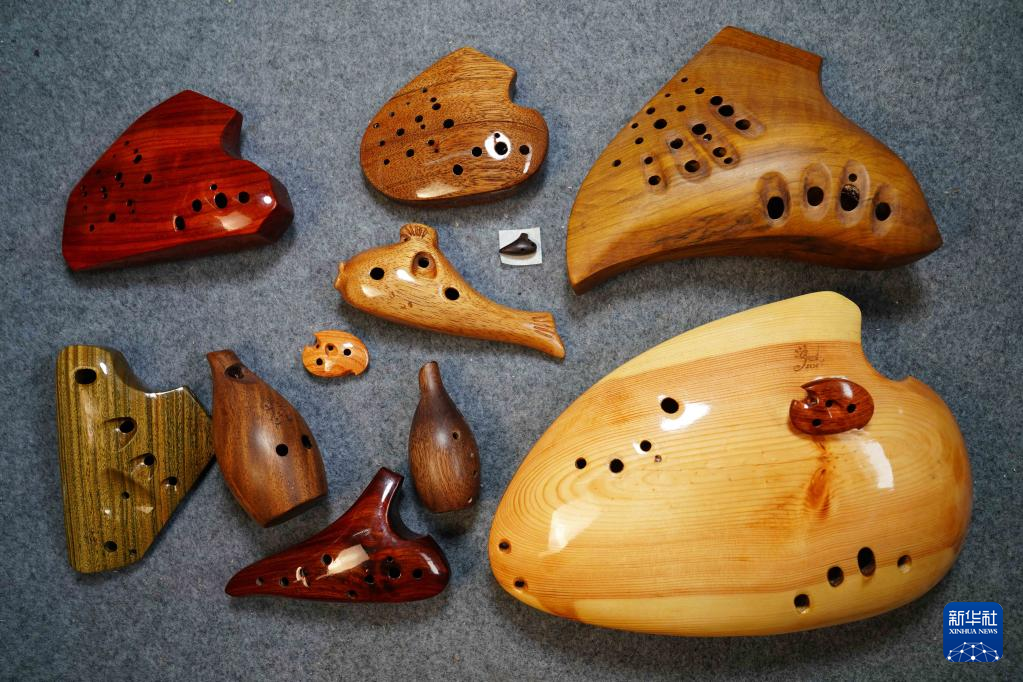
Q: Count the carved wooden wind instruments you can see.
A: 12